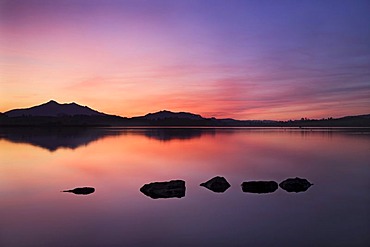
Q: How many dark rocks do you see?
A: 5